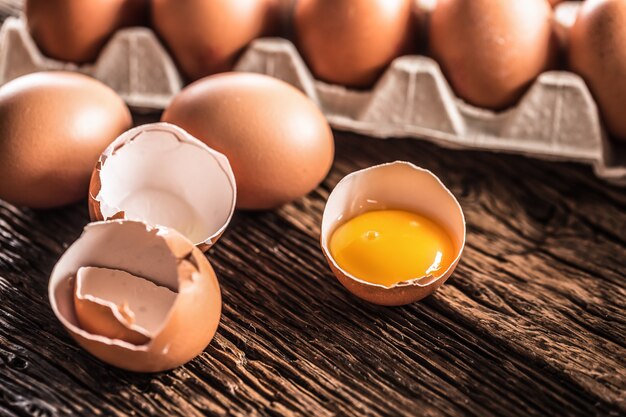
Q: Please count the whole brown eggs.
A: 7